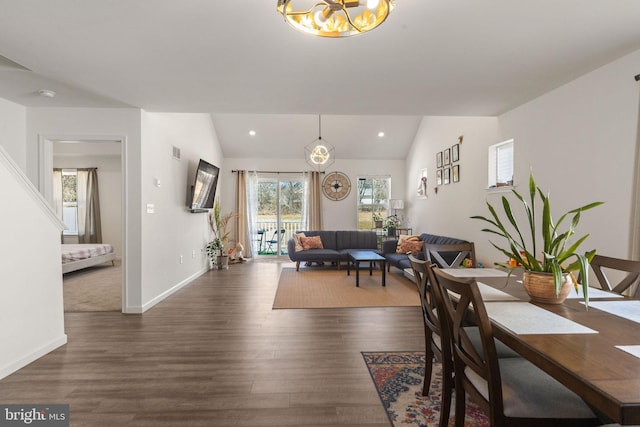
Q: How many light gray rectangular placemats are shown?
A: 6